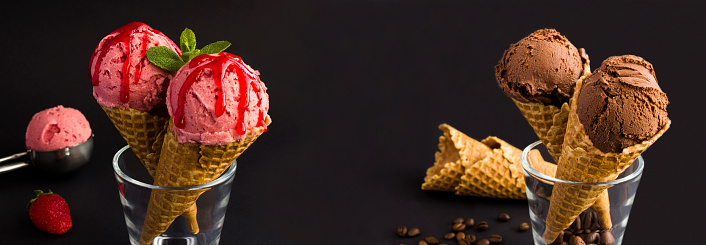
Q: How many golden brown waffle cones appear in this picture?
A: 6